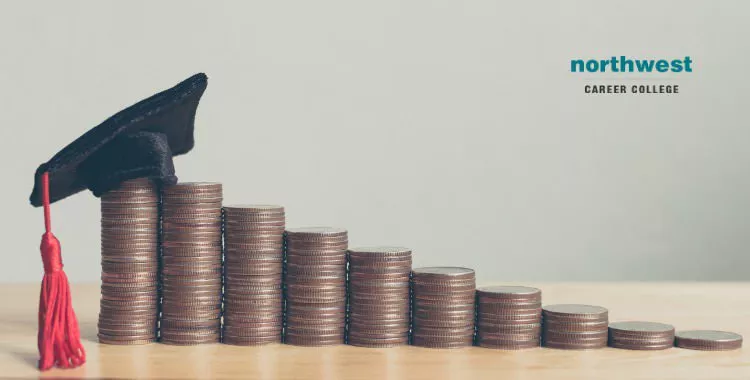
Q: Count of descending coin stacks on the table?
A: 10